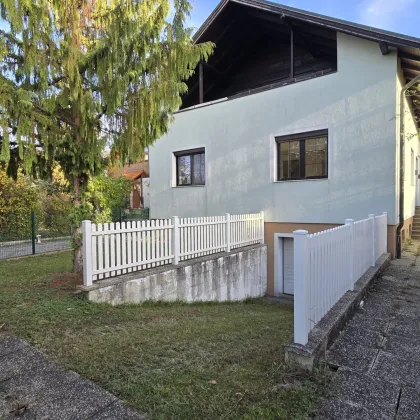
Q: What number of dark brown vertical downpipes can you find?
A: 1